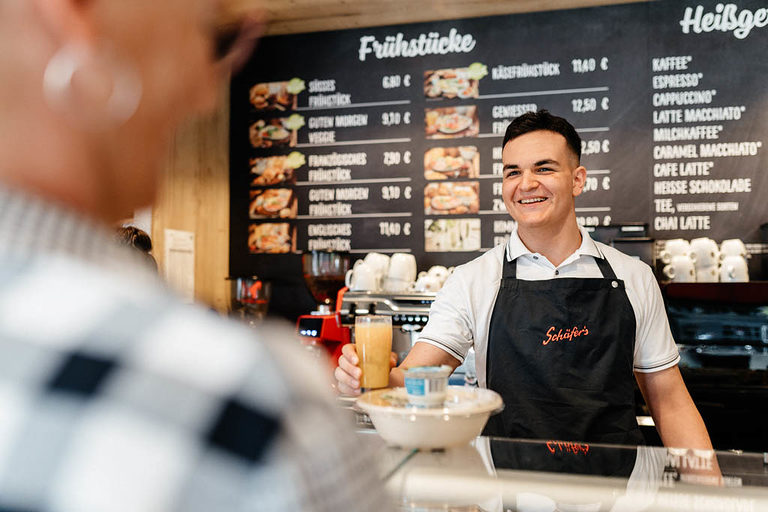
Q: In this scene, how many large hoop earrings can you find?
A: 1